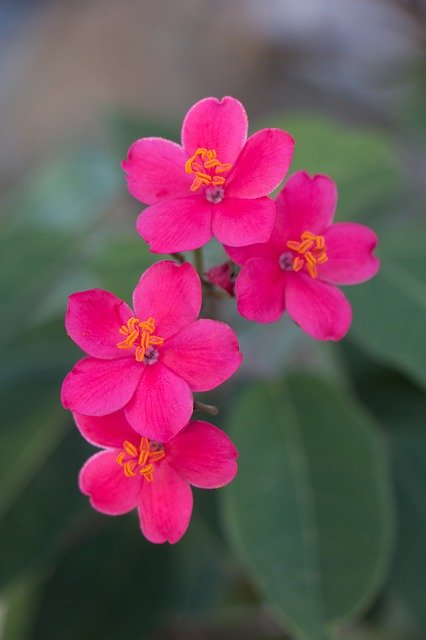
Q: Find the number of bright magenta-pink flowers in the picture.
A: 4